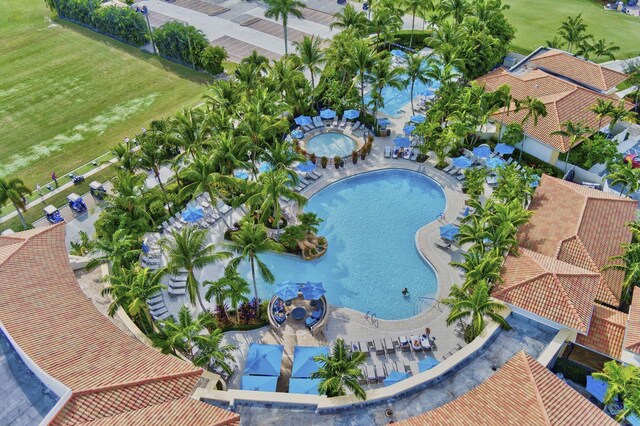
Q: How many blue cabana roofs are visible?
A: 4